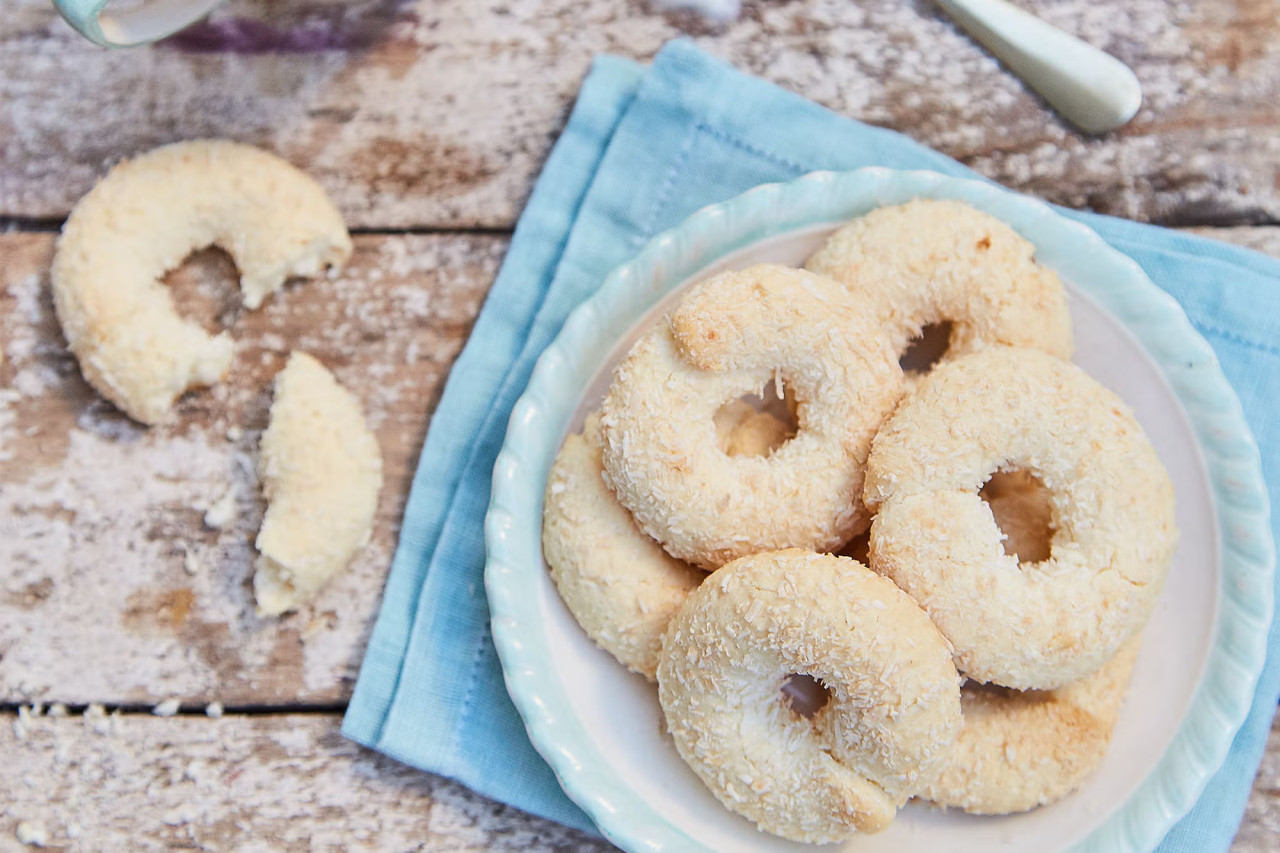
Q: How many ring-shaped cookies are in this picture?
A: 7